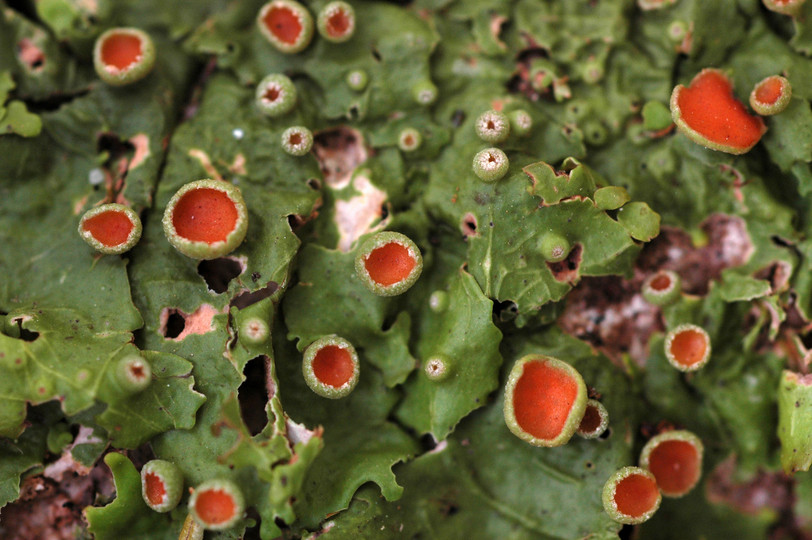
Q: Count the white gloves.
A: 0